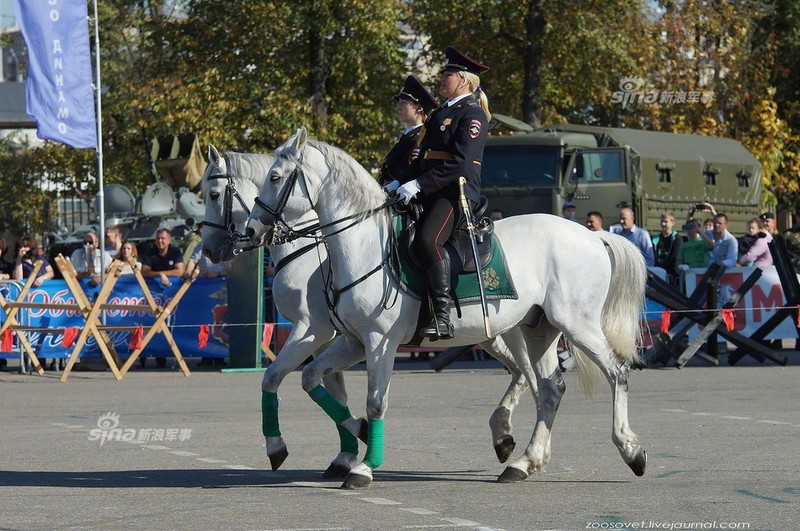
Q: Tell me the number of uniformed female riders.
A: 2